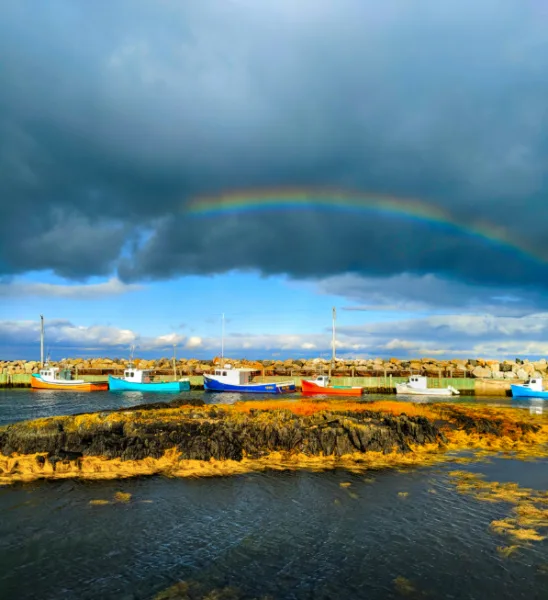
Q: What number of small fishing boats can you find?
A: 6